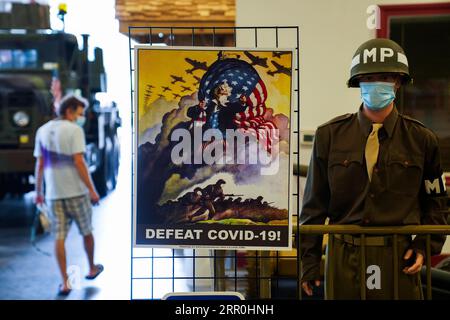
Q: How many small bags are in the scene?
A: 1